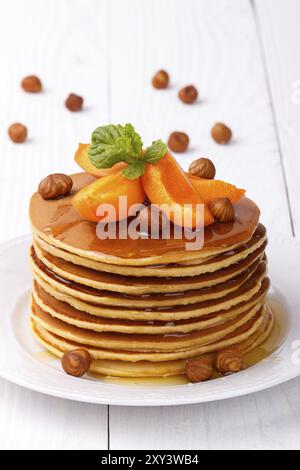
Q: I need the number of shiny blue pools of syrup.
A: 0